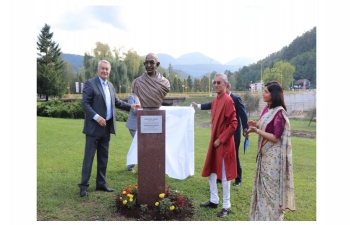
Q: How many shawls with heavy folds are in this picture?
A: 1